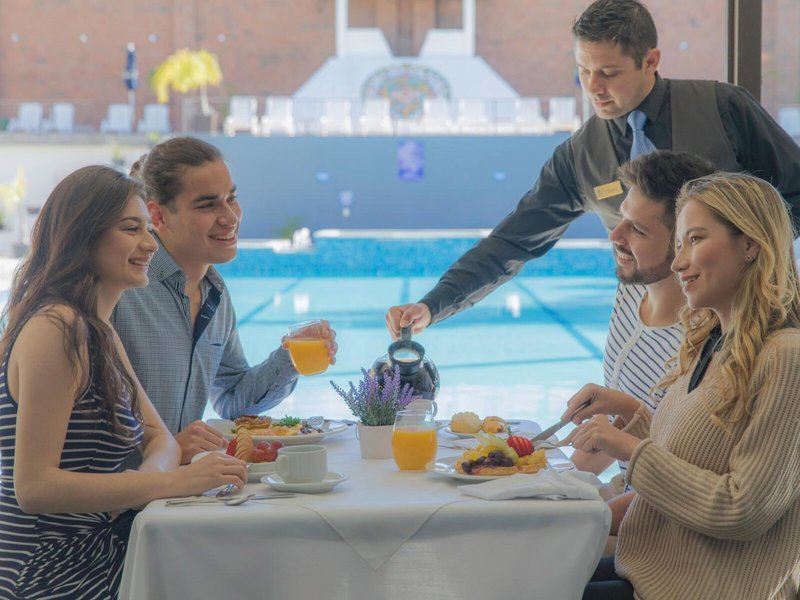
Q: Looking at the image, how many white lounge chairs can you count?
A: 13